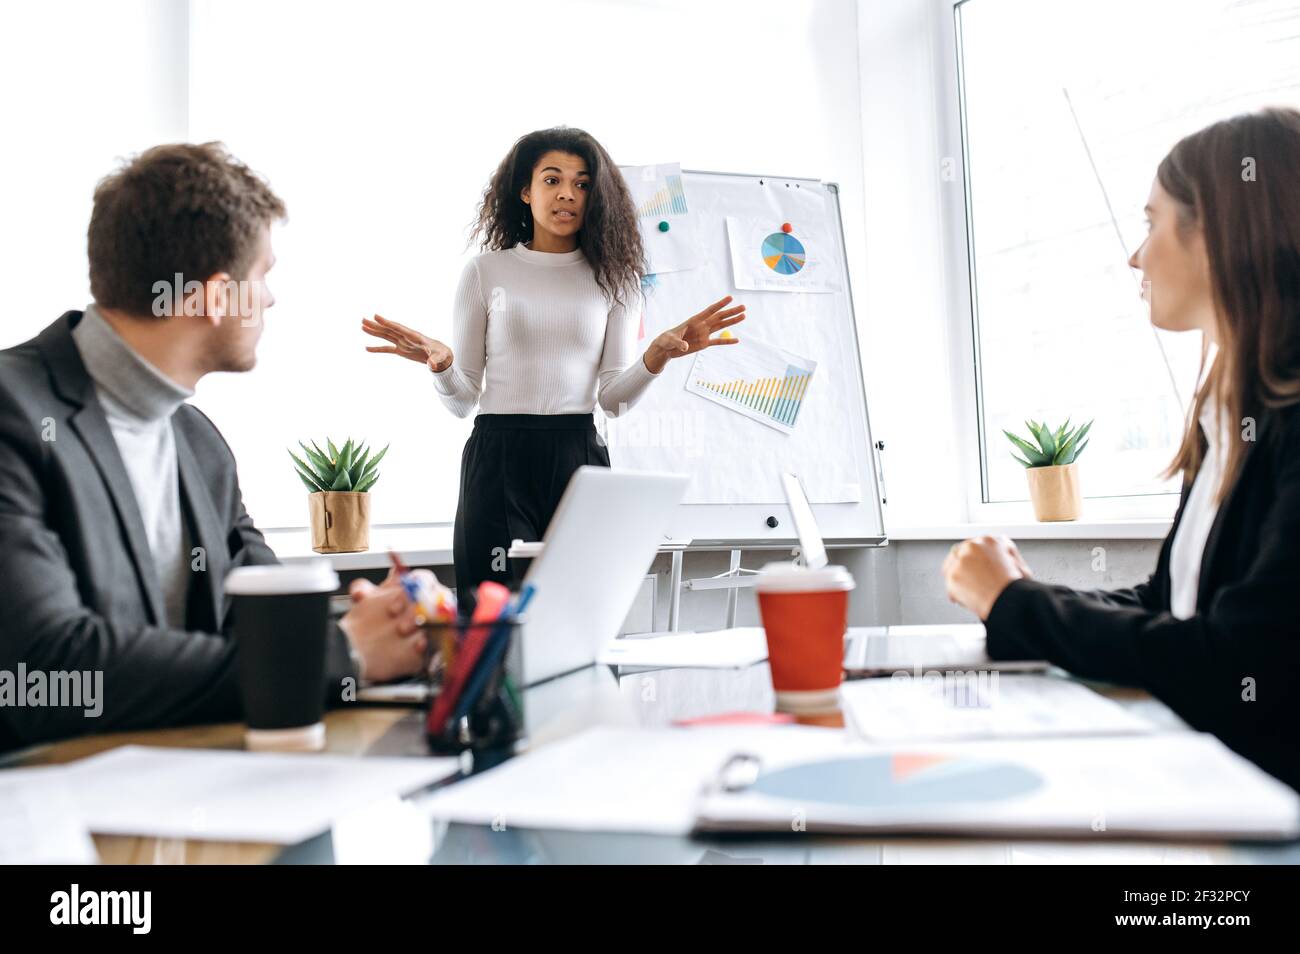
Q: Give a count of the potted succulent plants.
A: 2